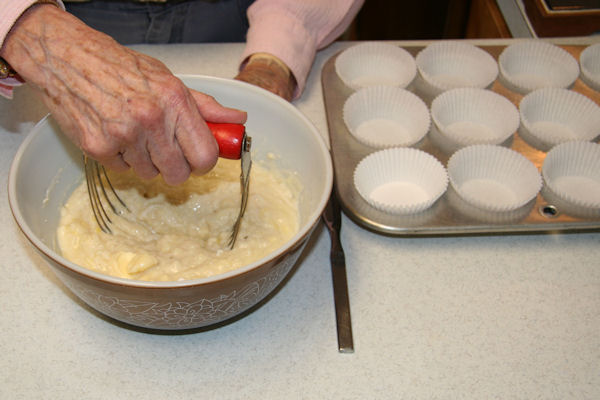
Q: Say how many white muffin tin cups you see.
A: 10